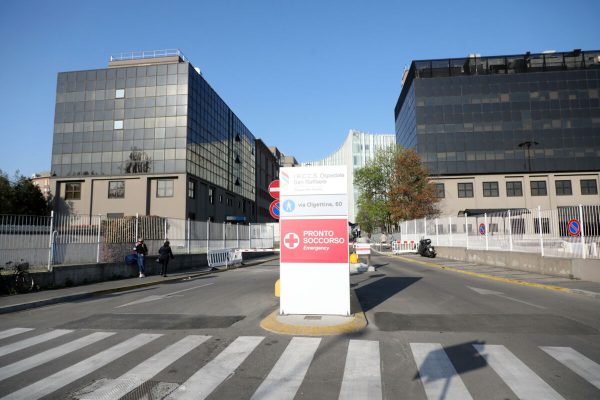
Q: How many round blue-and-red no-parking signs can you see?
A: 3